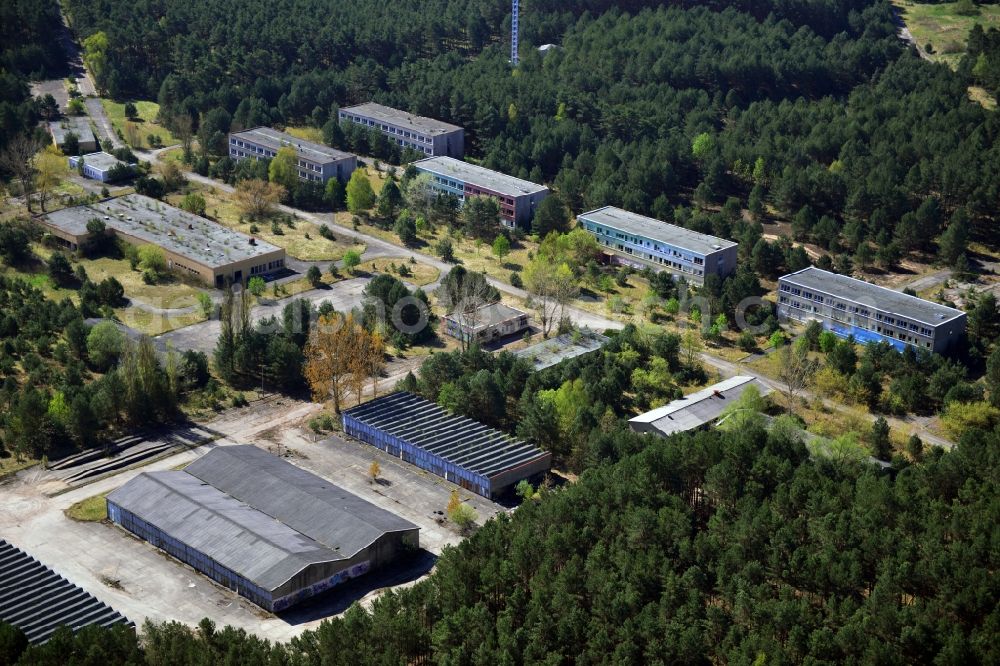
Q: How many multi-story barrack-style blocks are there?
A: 5